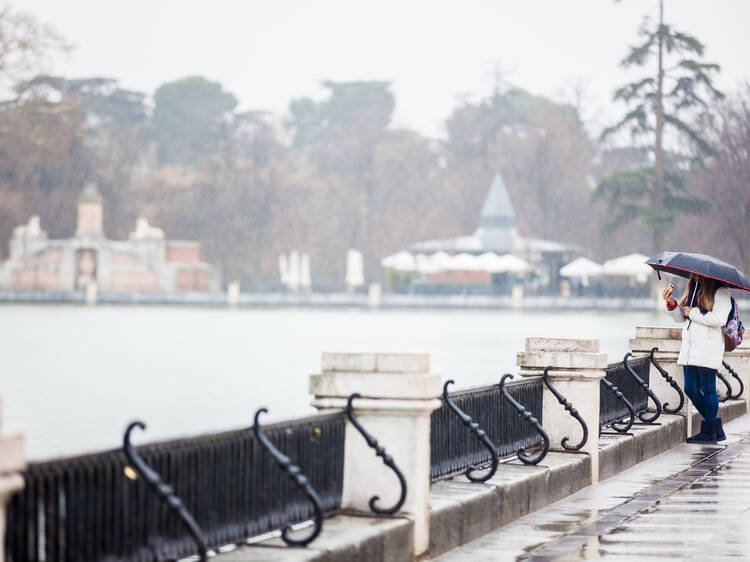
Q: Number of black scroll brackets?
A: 11